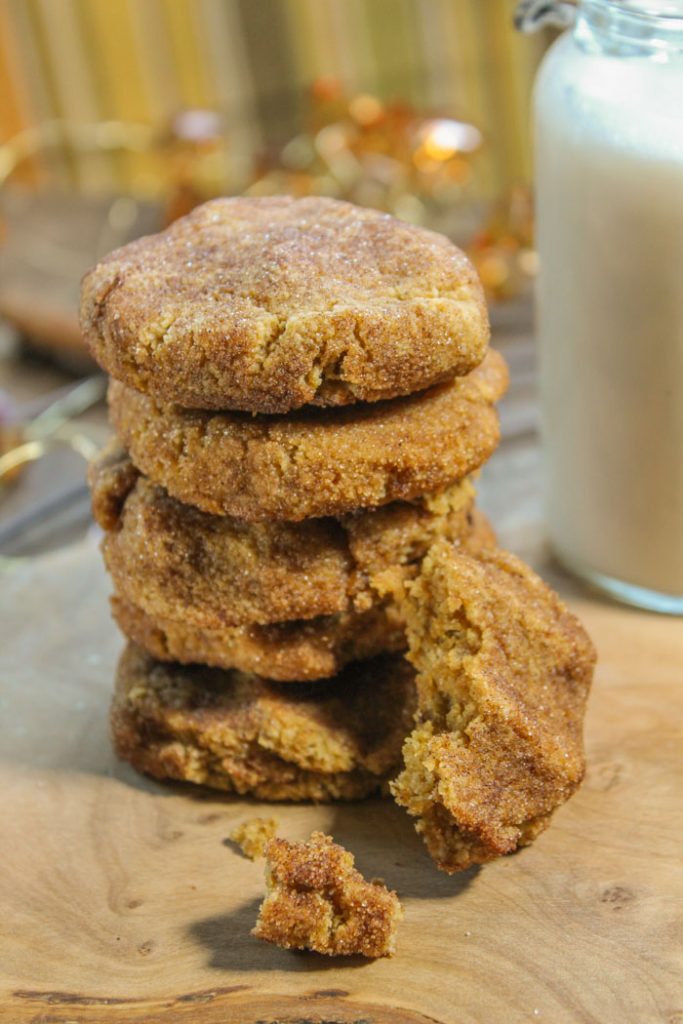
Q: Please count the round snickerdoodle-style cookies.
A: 5